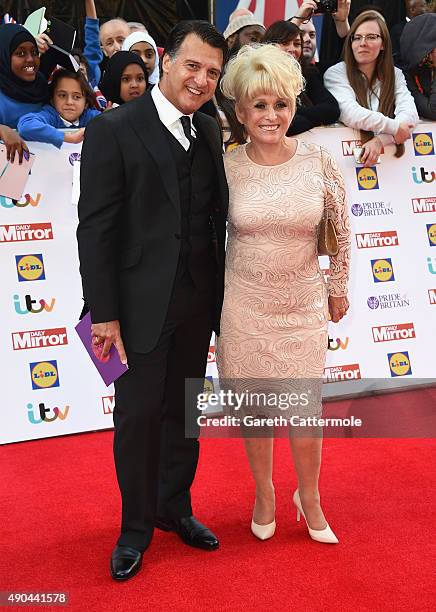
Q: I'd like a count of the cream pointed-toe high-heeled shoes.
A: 2